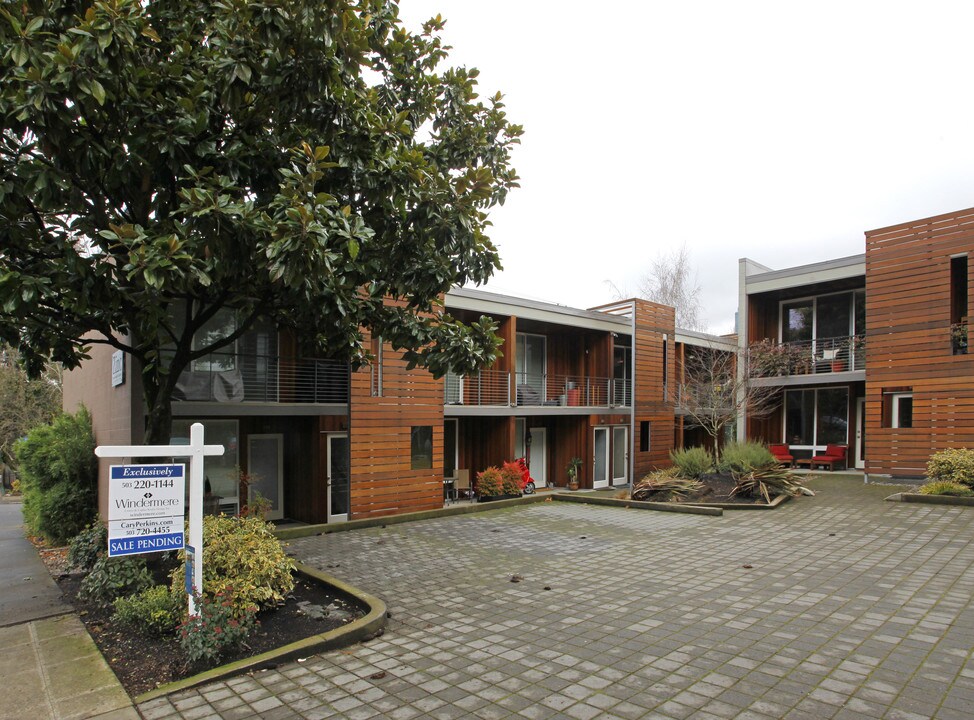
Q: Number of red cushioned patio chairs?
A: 2